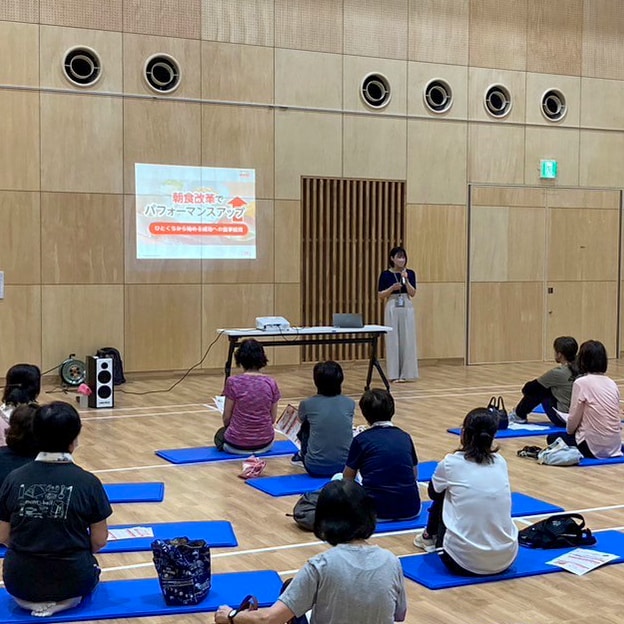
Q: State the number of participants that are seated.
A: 10